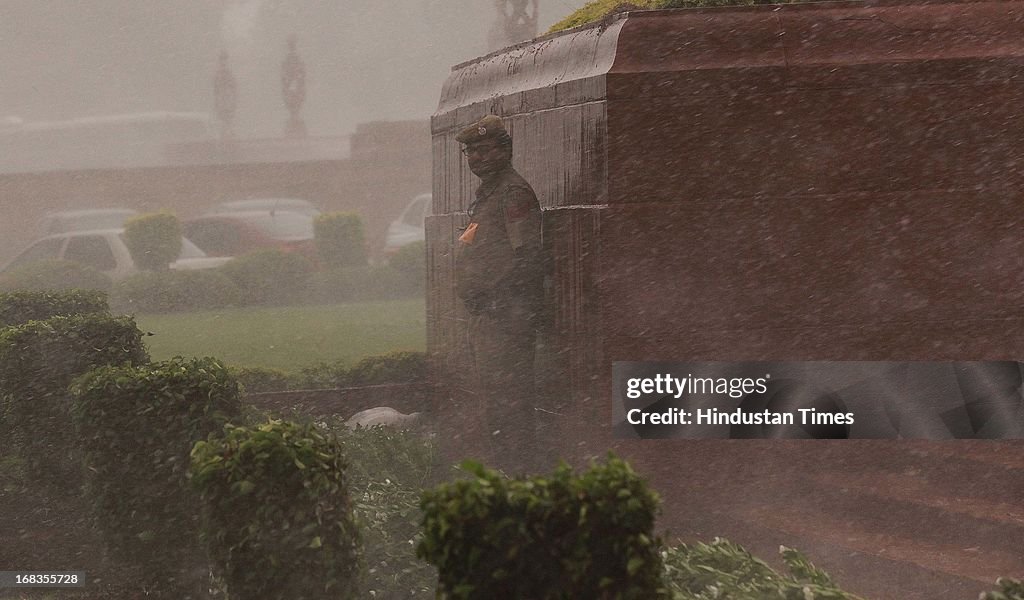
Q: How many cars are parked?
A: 5